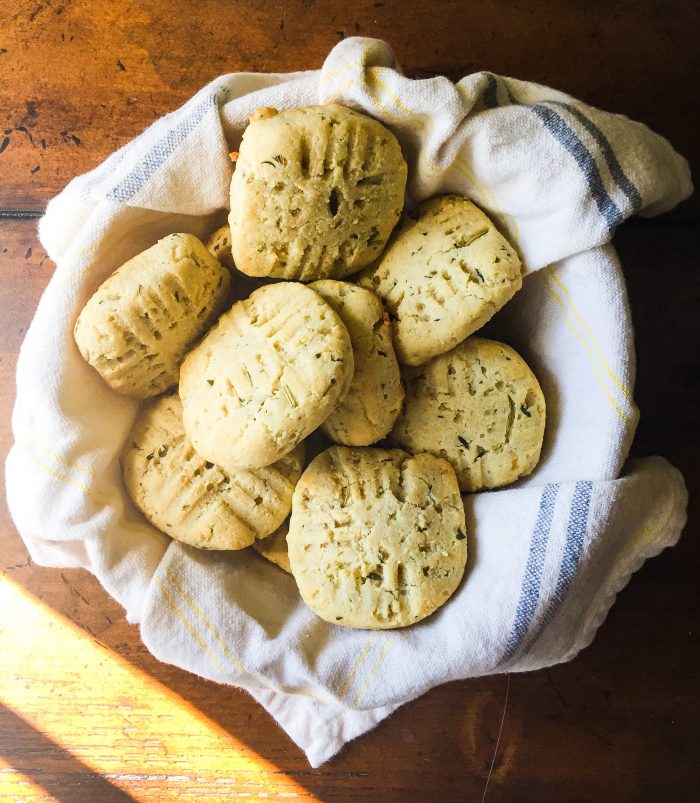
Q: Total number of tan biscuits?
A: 10